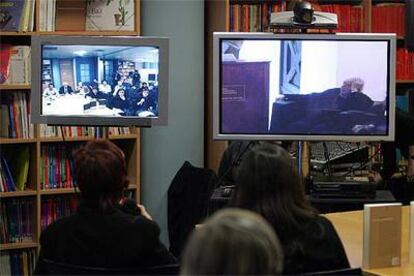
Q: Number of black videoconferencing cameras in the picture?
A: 1